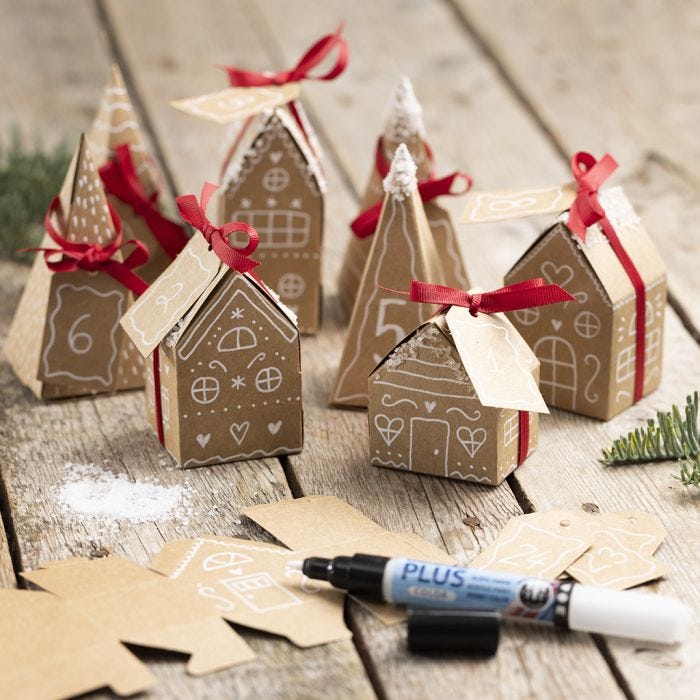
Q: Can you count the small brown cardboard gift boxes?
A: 8